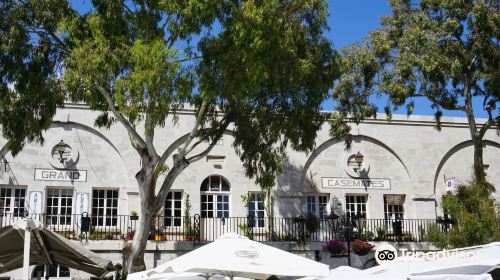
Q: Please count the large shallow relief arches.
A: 4